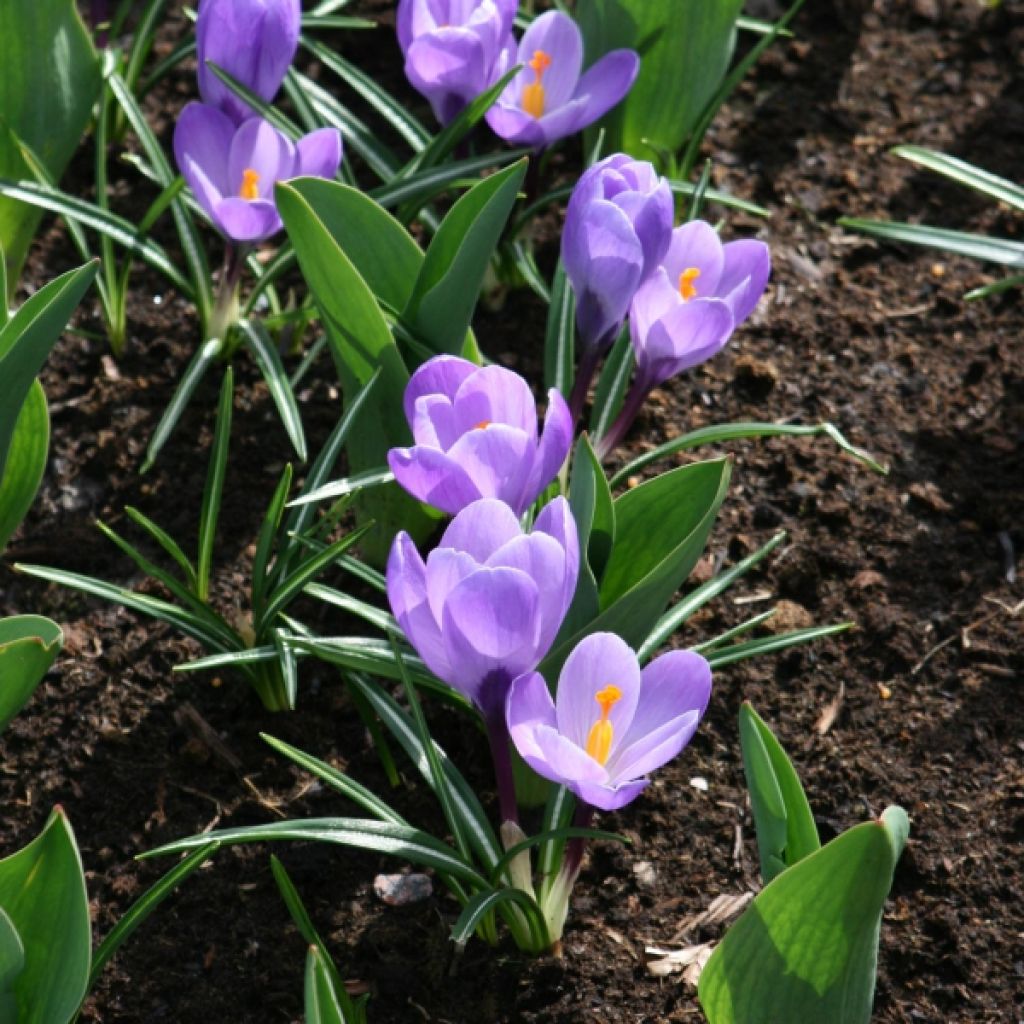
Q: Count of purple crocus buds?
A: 9